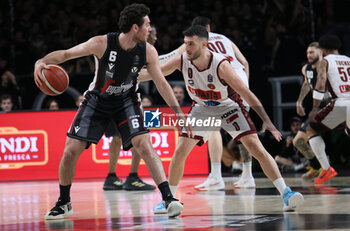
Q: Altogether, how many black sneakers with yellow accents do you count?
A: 2